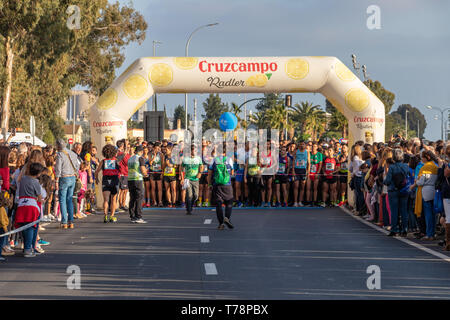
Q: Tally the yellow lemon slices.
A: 7